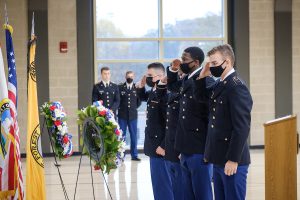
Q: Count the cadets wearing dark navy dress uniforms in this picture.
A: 6